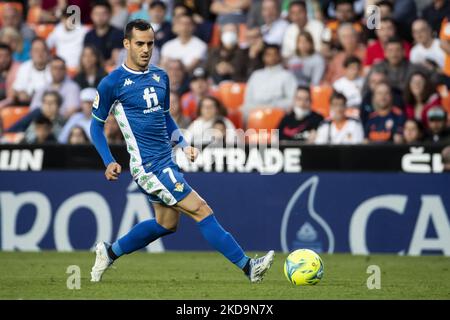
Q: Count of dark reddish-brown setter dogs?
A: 0